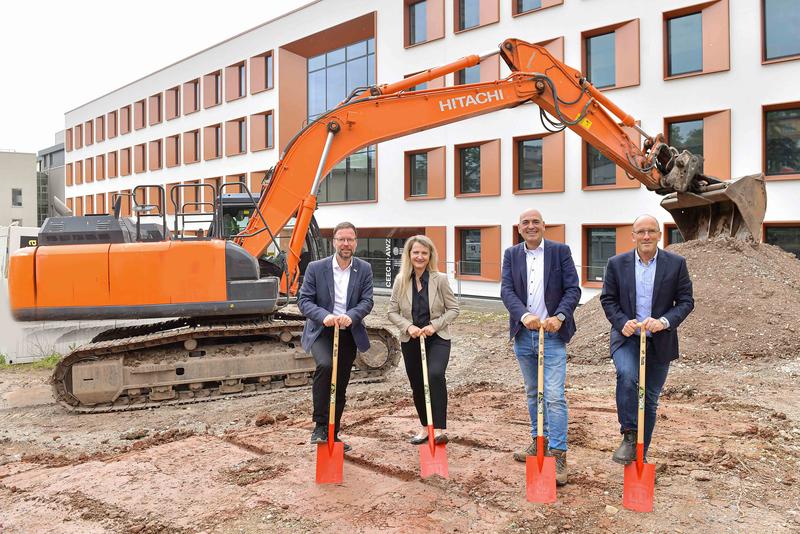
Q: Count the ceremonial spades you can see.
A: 4